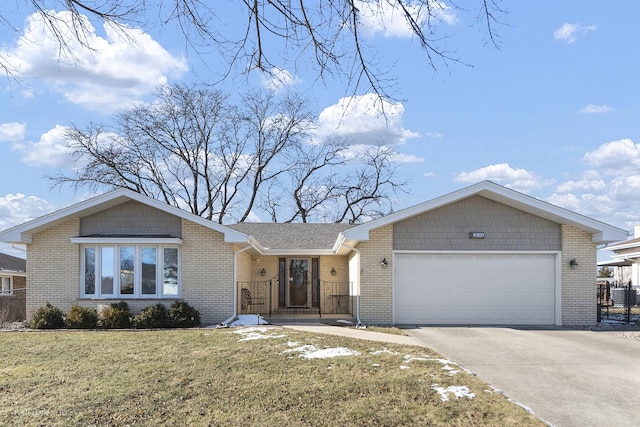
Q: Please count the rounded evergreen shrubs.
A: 5